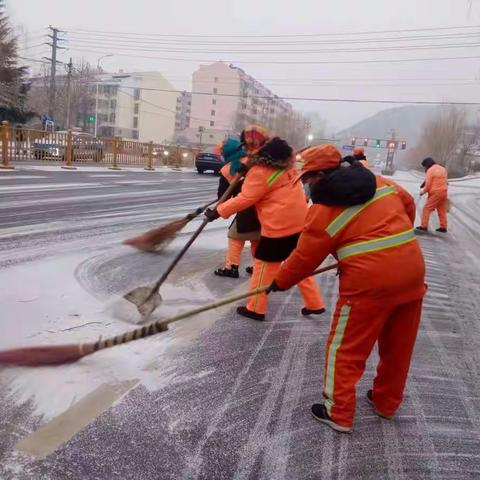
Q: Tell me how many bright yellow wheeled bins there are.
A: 0